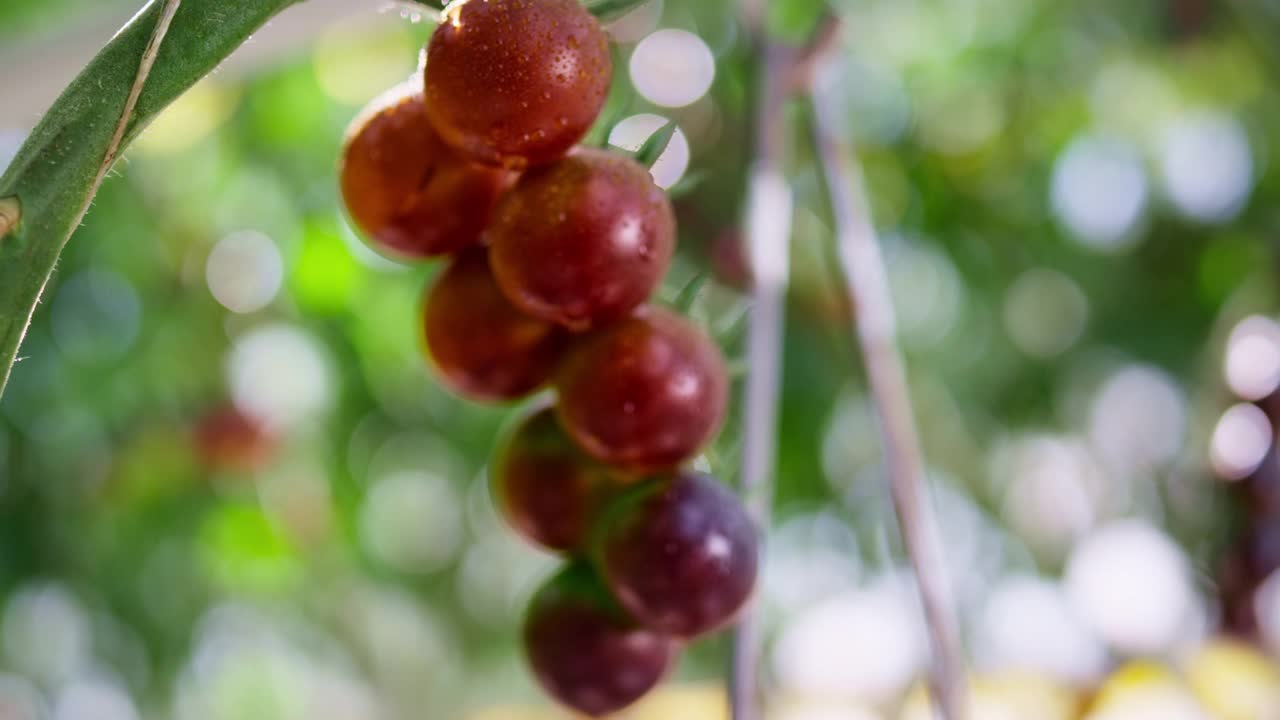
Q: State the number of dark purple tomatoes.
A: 2